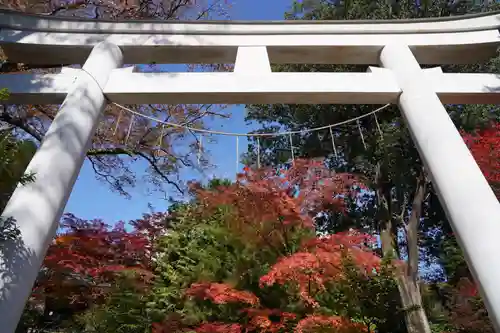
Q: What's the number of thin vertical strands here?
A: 10